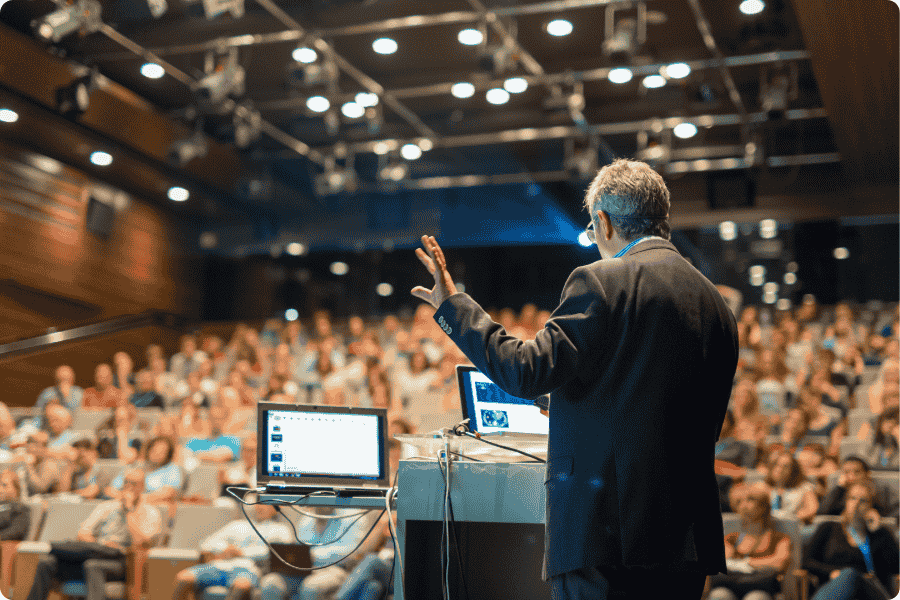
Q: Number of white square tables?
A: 0